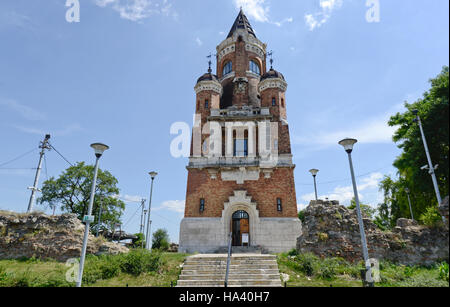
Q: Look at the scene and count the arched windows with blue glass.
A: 2